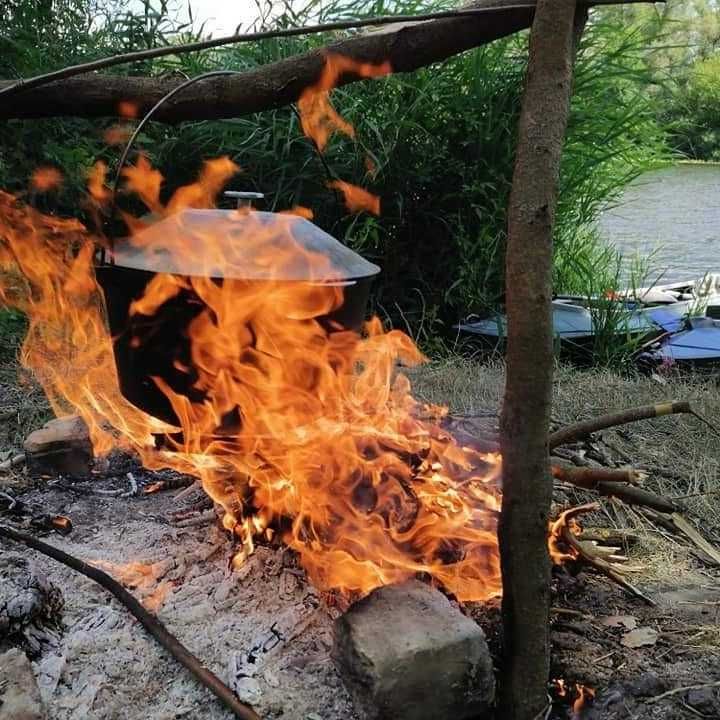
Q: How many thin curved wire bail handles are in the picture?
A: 1